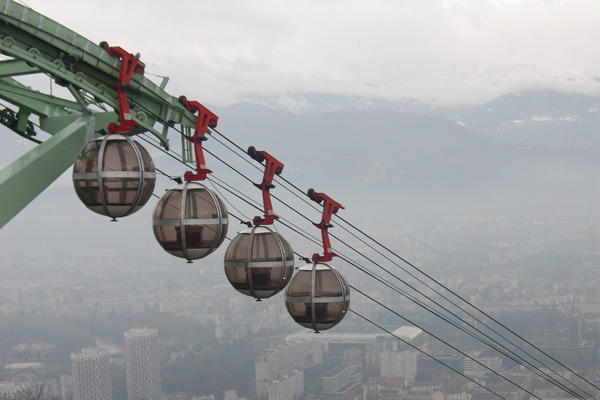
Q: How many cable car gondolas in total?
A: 4